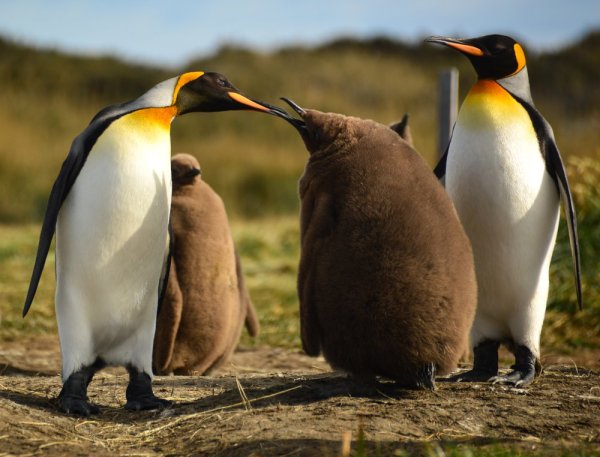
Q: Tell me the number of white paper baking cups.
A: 0